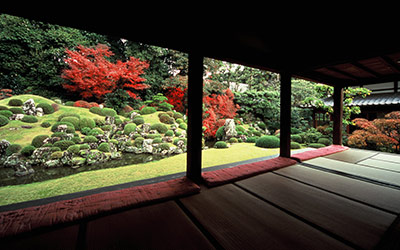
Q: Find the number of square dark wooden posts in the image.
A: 3